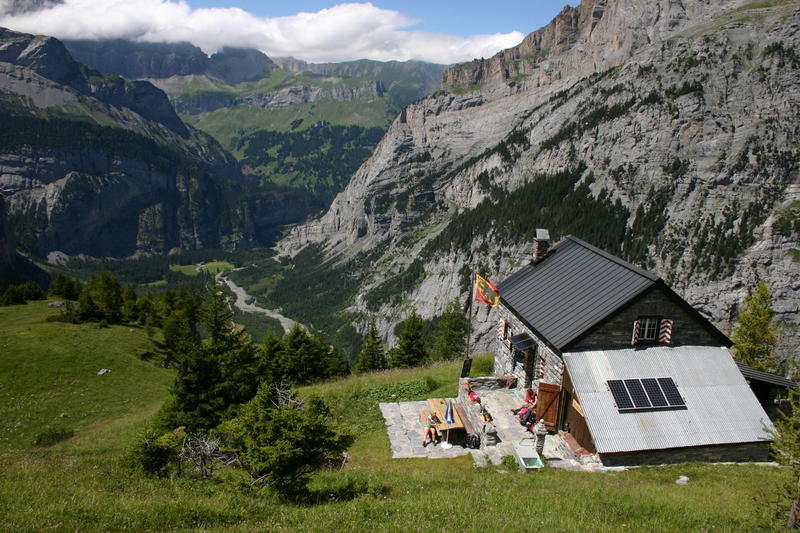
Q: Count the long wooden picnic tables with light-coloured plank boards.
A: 1